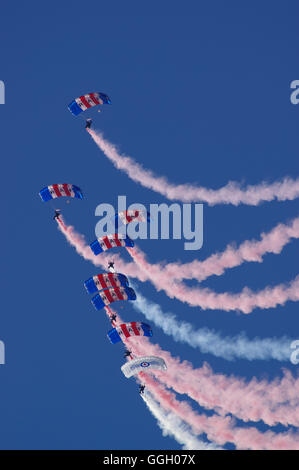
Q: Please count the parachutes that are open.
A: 8